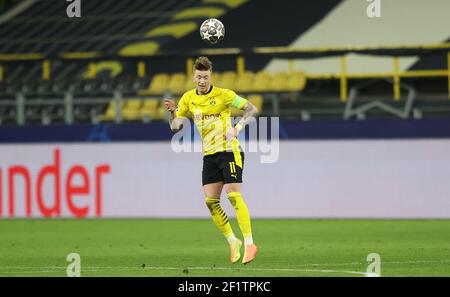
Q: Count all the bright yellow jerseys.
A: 1